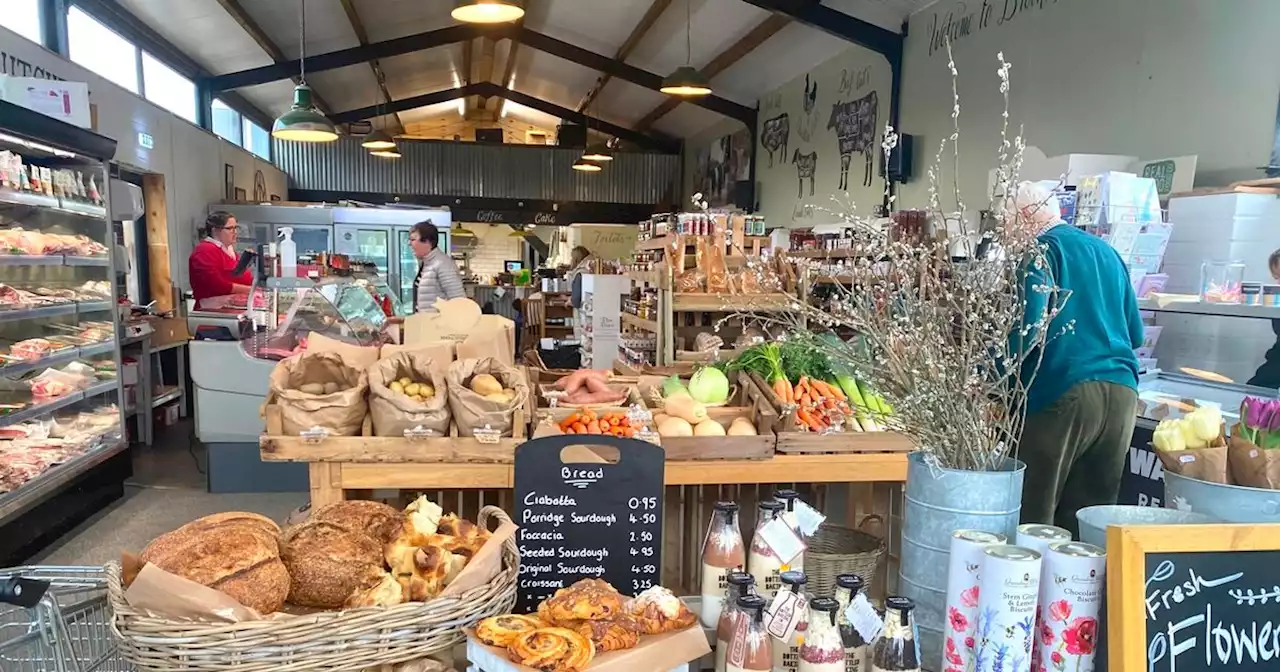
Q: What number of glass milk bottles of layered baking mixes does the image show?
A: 9